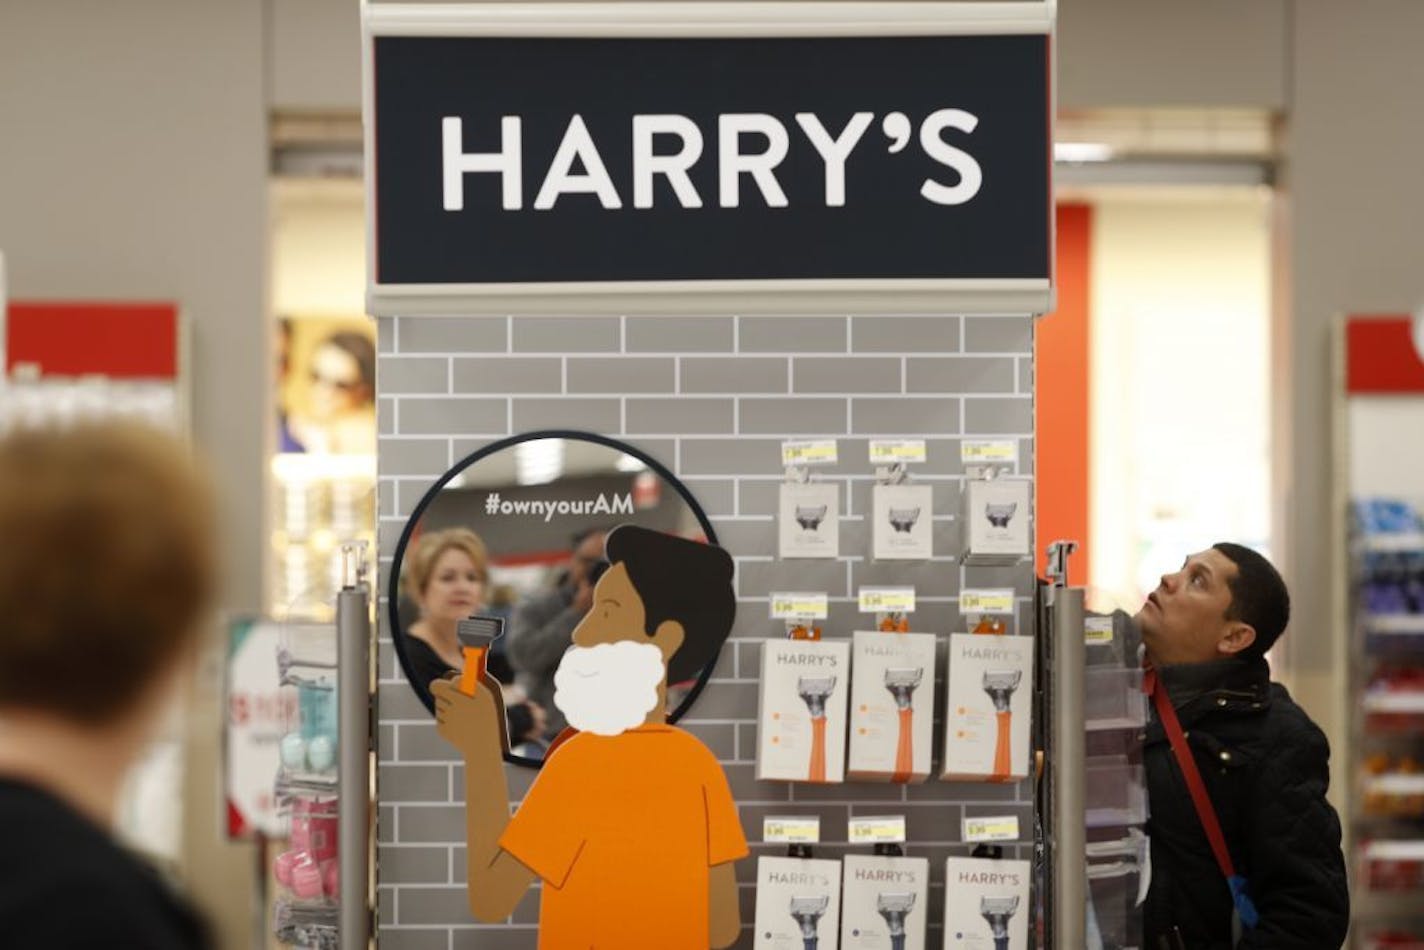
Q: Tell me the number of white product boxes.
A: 9